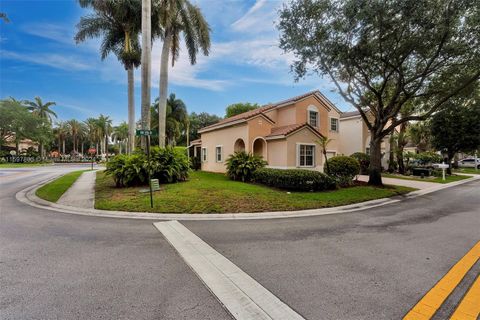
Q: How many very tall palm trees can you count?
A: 3